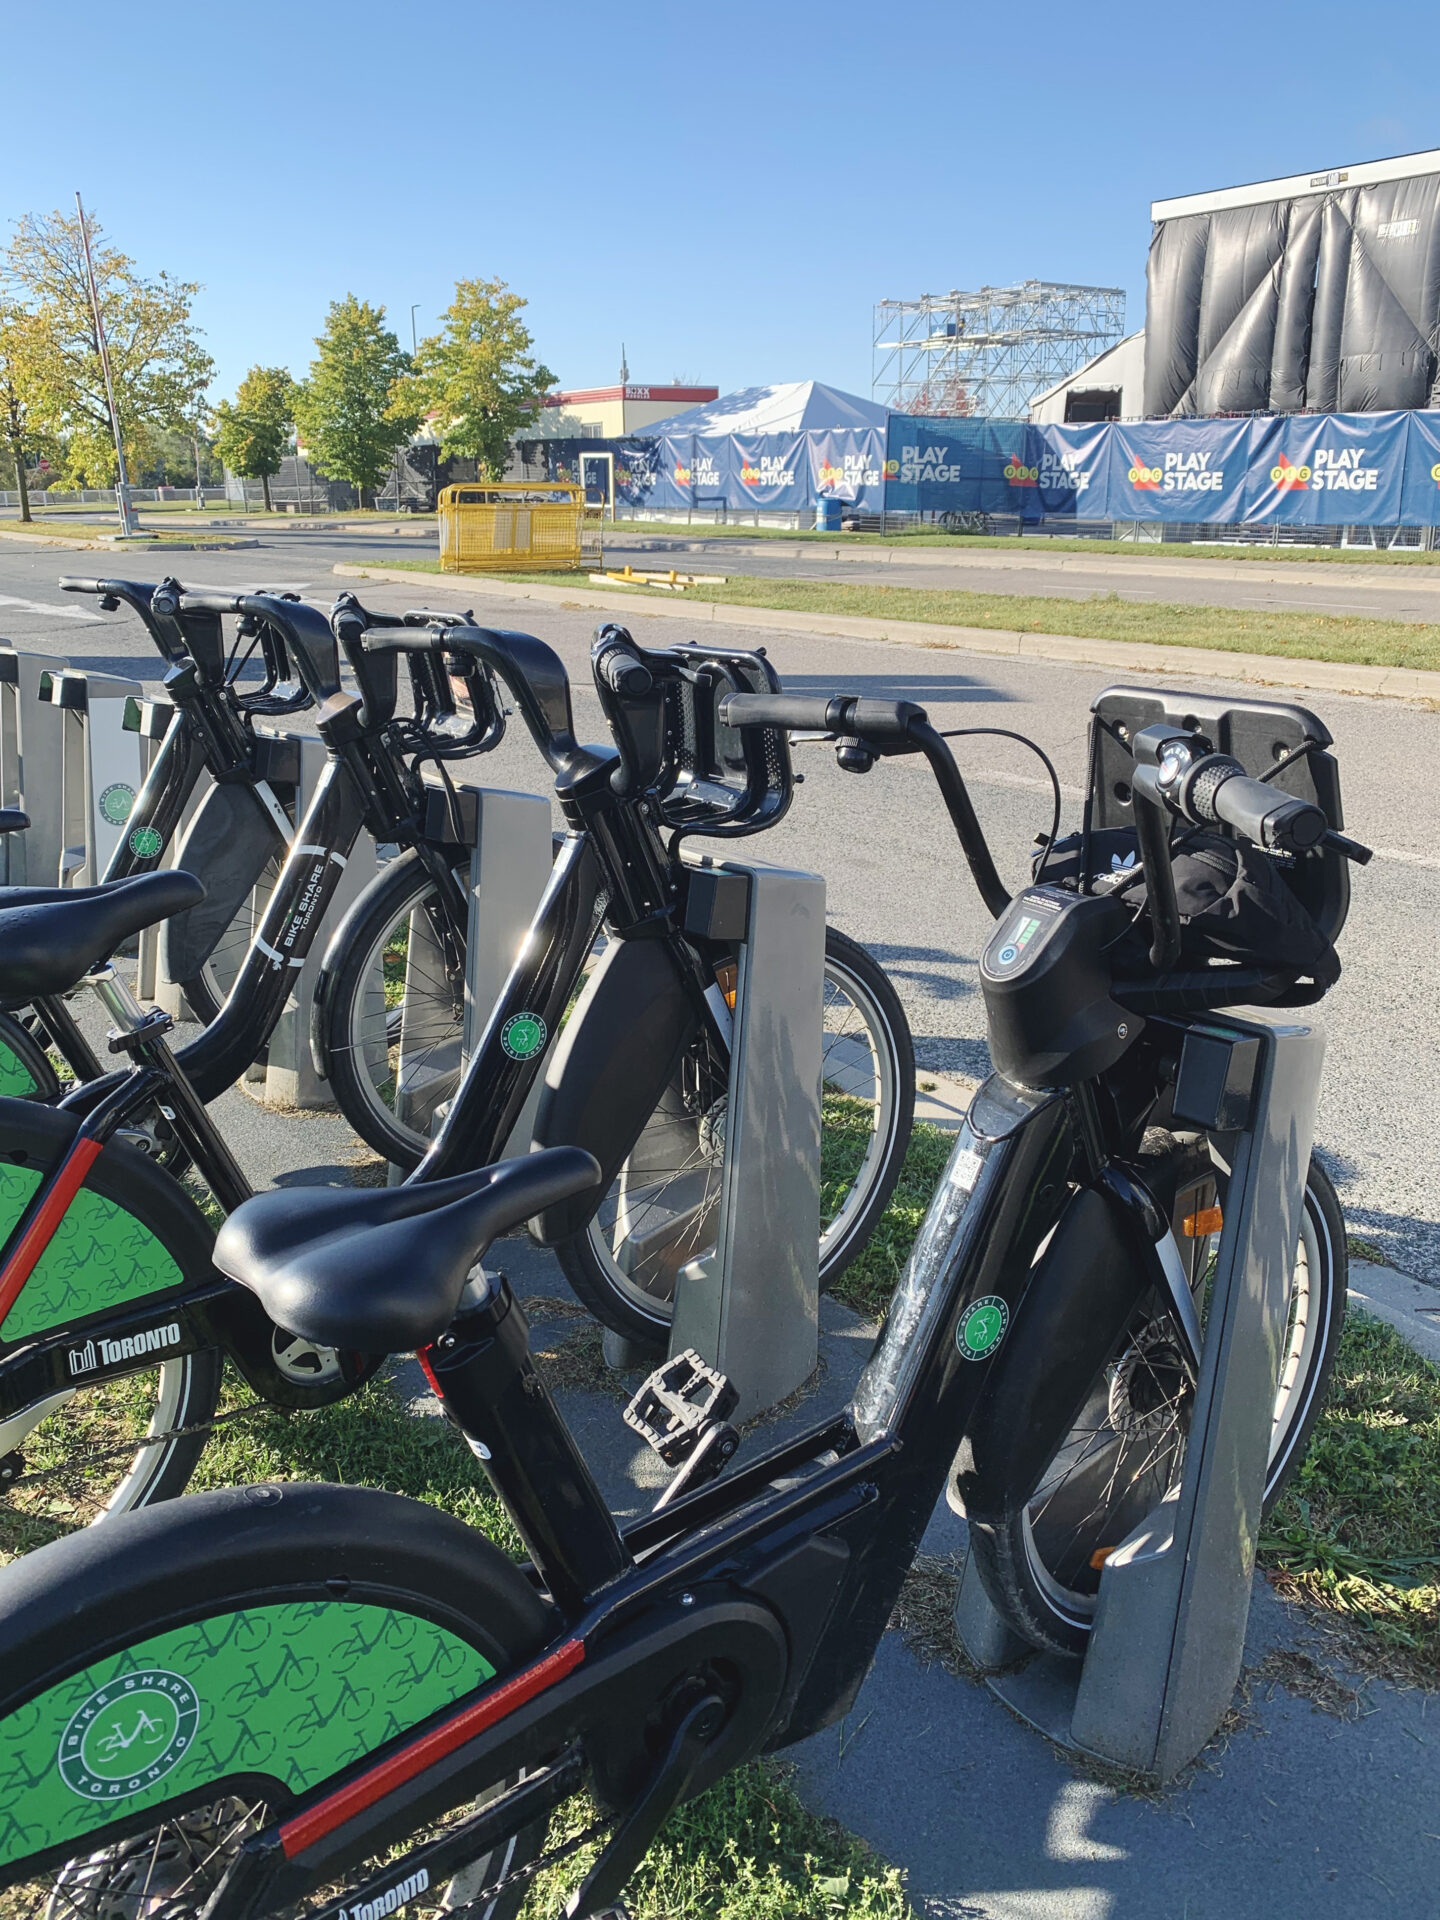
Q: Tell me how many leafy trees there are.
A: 5